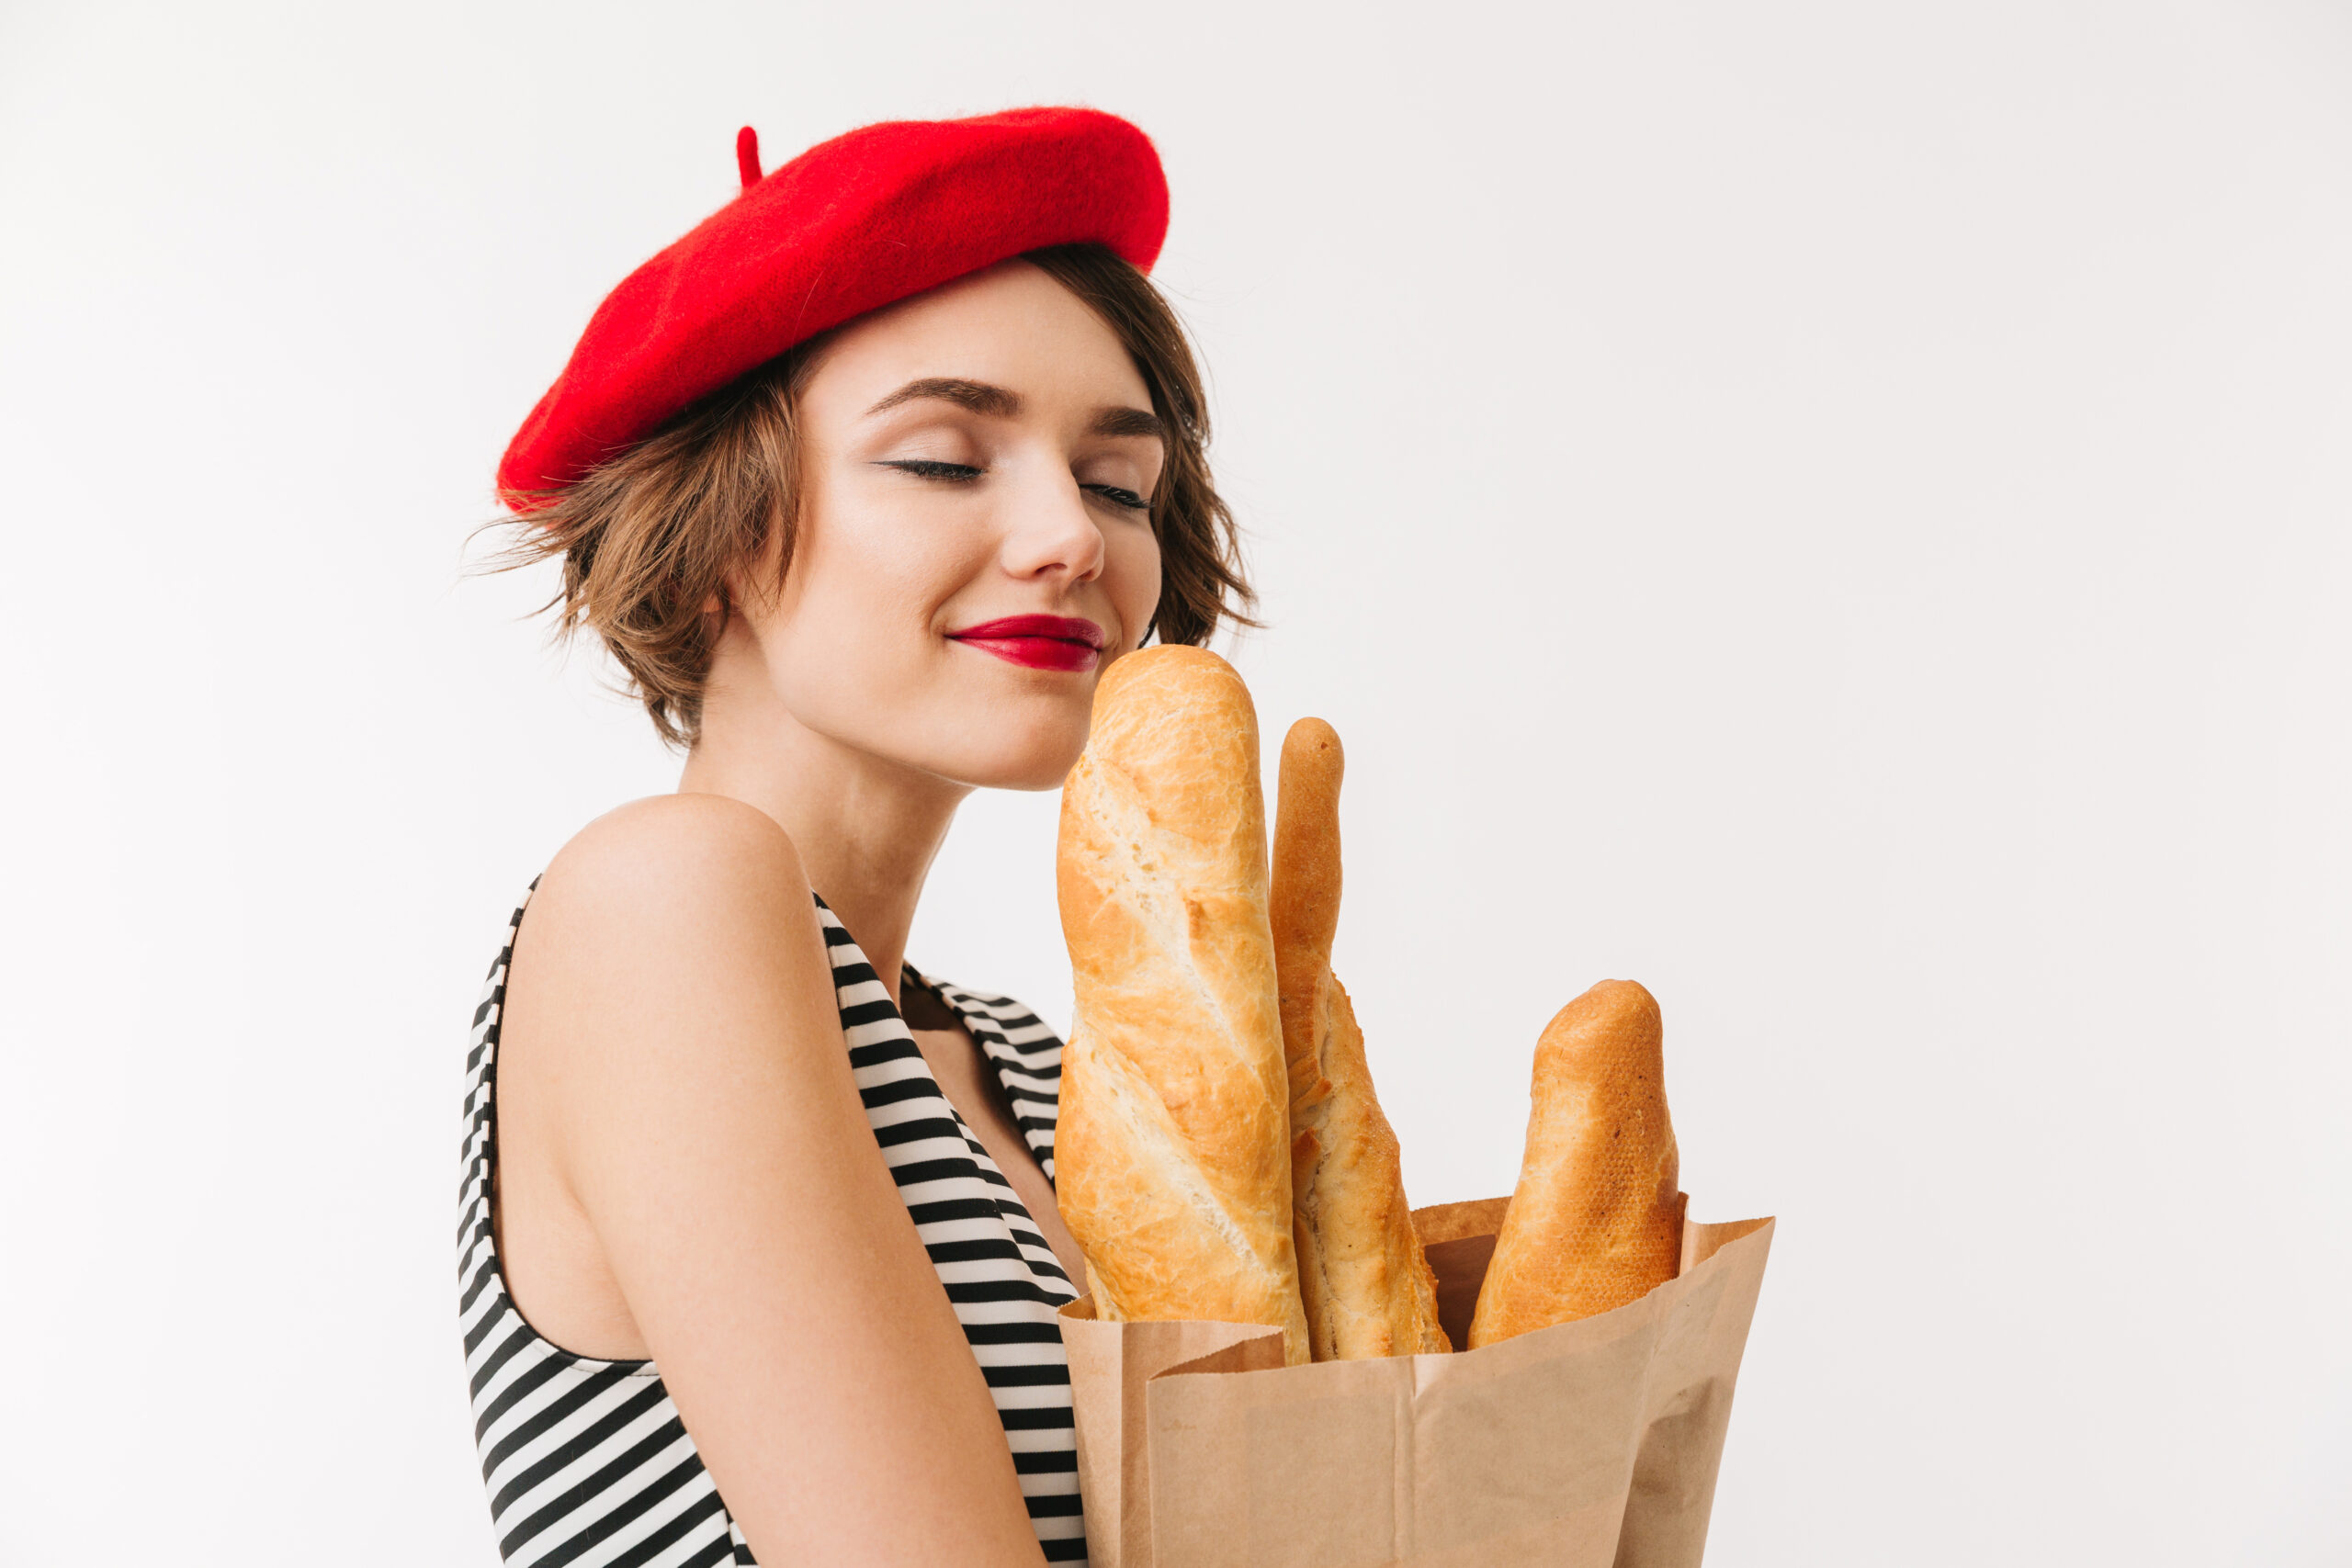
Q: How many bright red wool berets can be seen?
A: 1